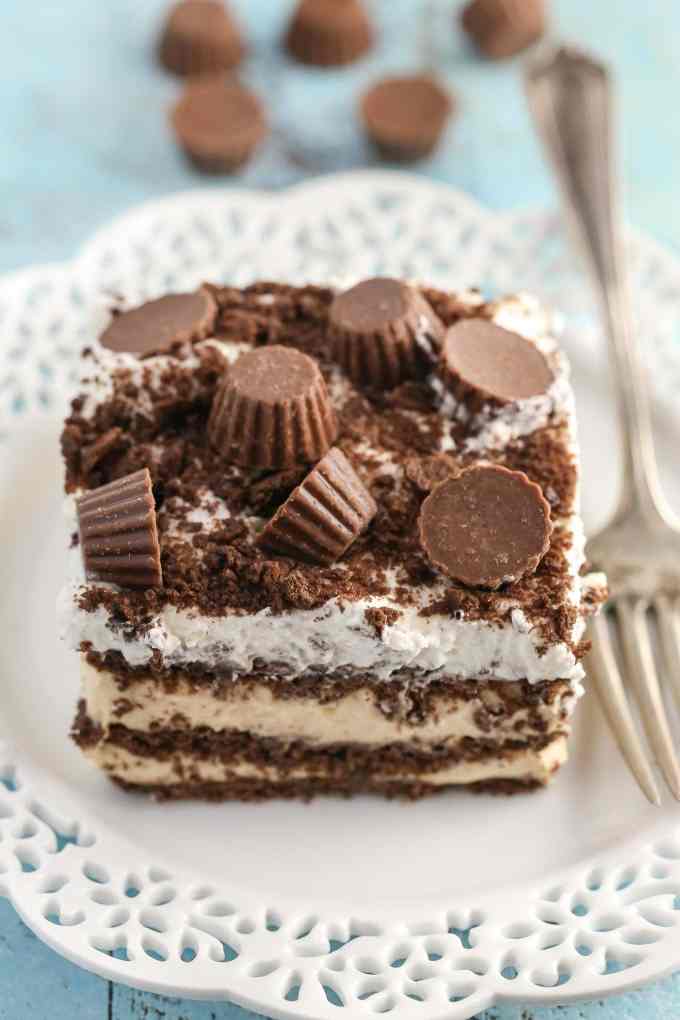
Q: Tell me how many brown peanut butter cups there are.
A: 12